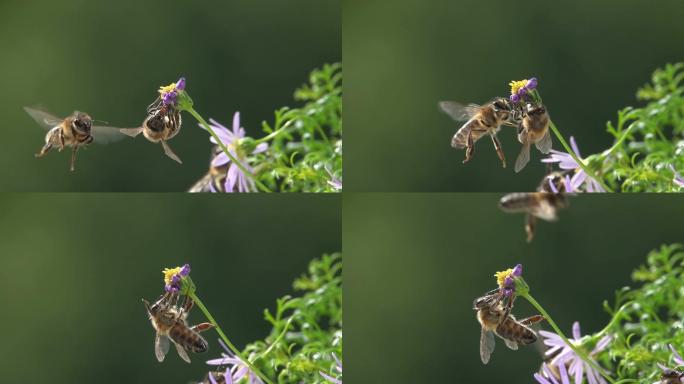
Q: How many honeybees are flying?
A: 3